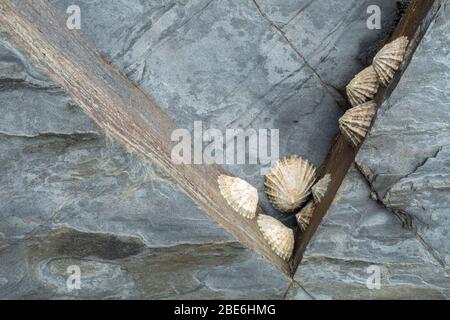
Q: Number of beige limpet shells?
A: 8